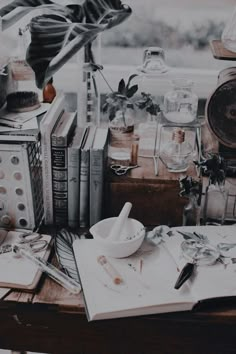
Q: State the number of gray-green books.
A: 3